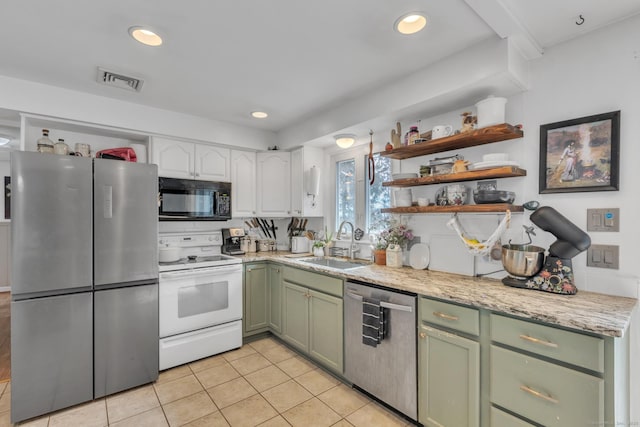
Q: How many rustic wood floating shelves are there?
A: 3